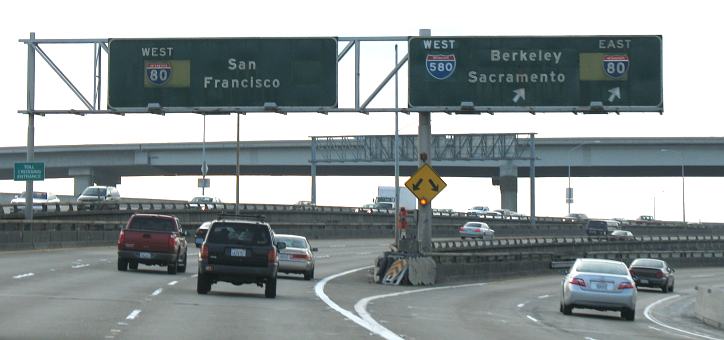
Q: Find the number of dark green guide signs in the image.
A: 2